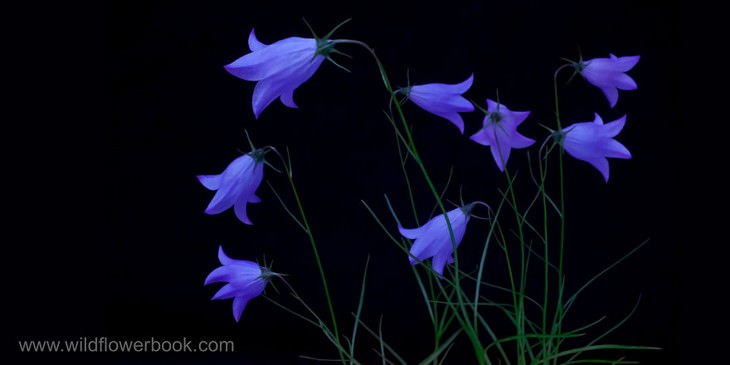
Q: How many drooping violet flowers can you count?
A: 8